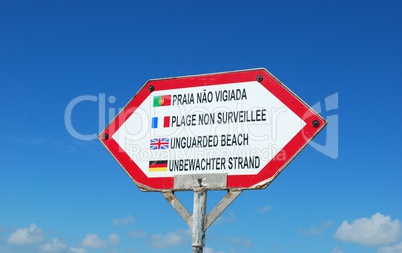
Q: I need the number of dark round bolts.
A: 4